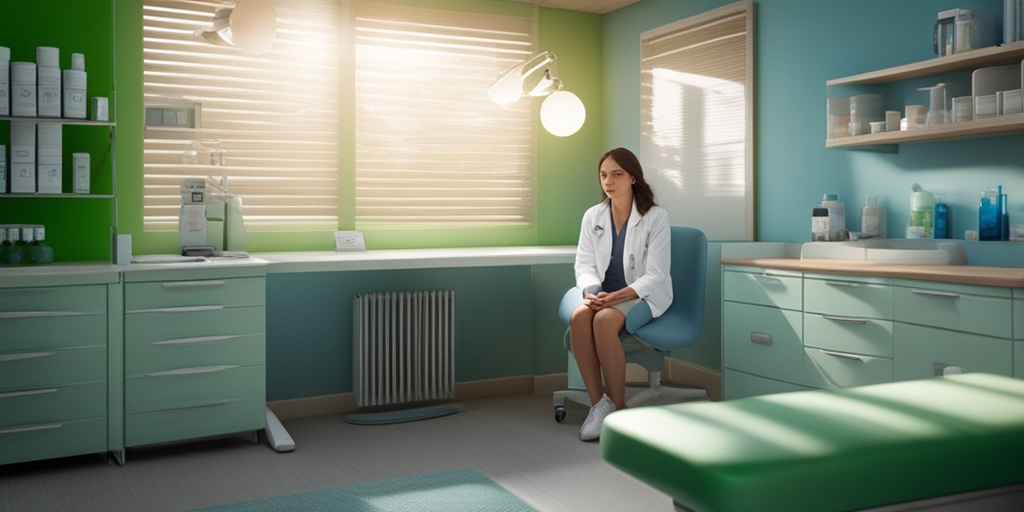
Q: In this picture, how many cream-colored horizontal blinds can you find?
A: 3